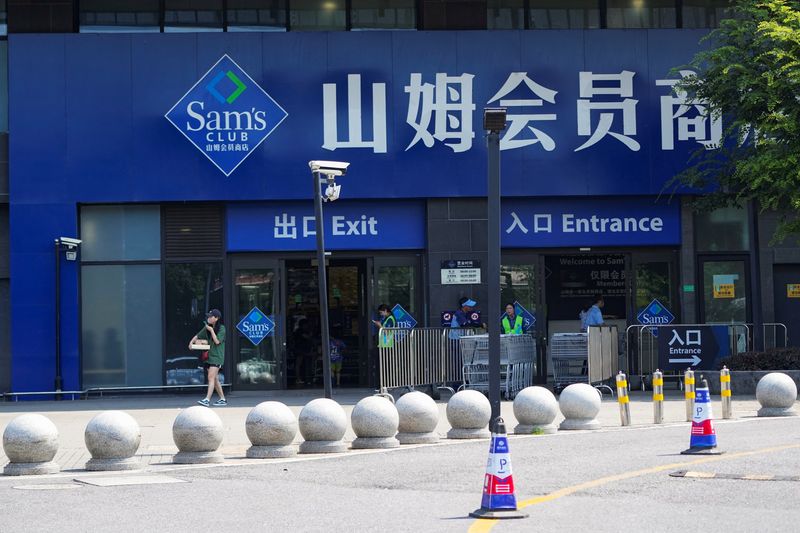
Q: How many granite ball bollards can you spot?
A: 11